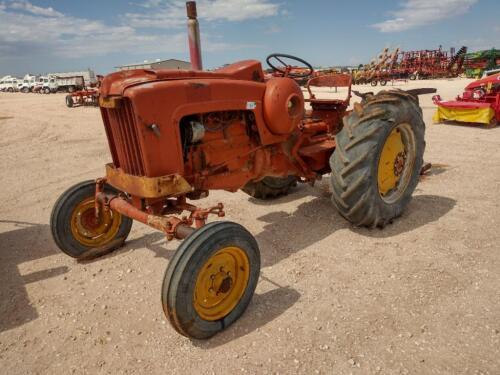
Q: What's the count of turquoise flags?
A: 0